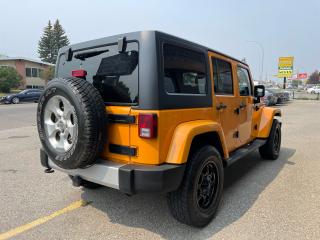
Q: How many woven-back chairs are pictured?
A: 0